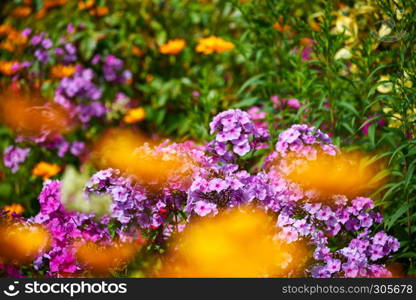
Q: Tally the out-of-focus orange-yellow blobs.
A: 6